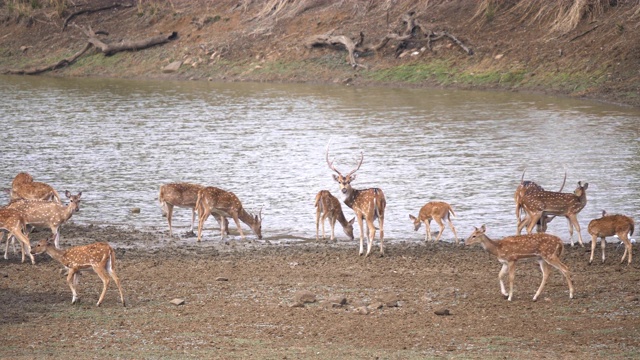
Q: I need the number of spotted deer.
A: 13